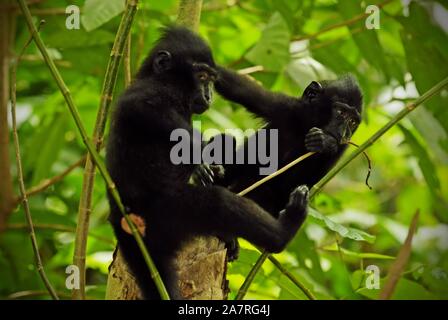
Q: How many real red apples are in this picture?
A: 0